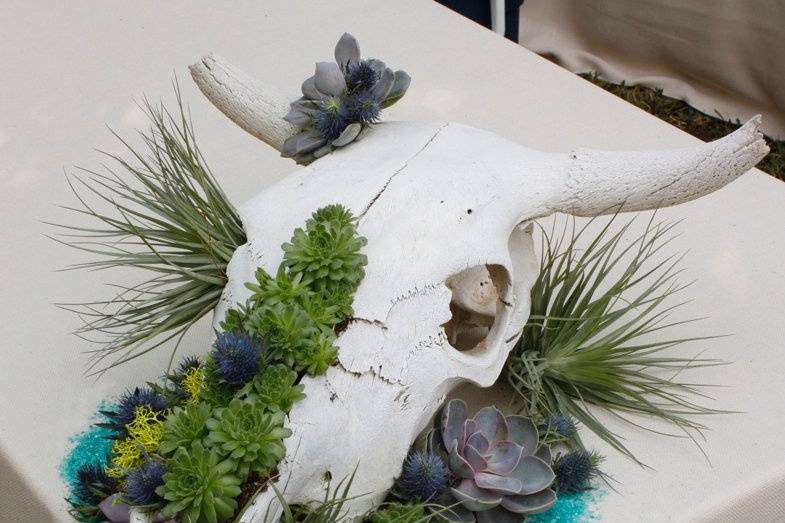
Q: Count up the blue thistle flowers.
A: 11